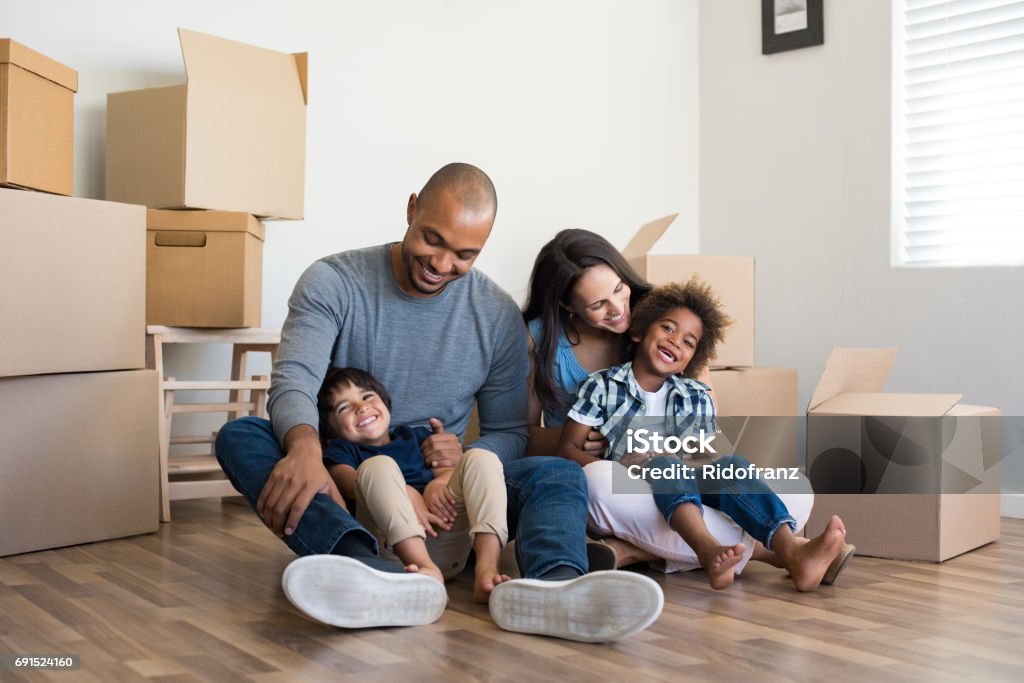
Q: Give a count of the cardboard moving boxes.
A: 8